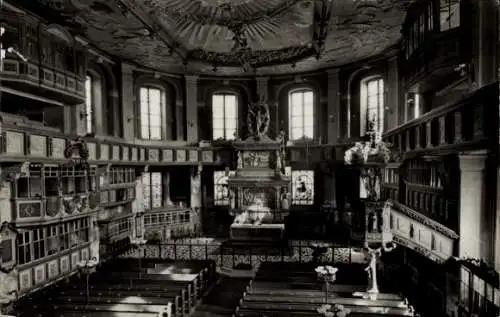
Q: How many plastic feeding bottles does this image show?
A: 0